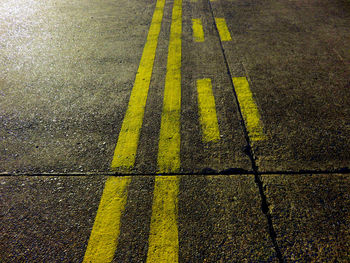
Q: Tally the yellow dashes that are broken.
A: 4